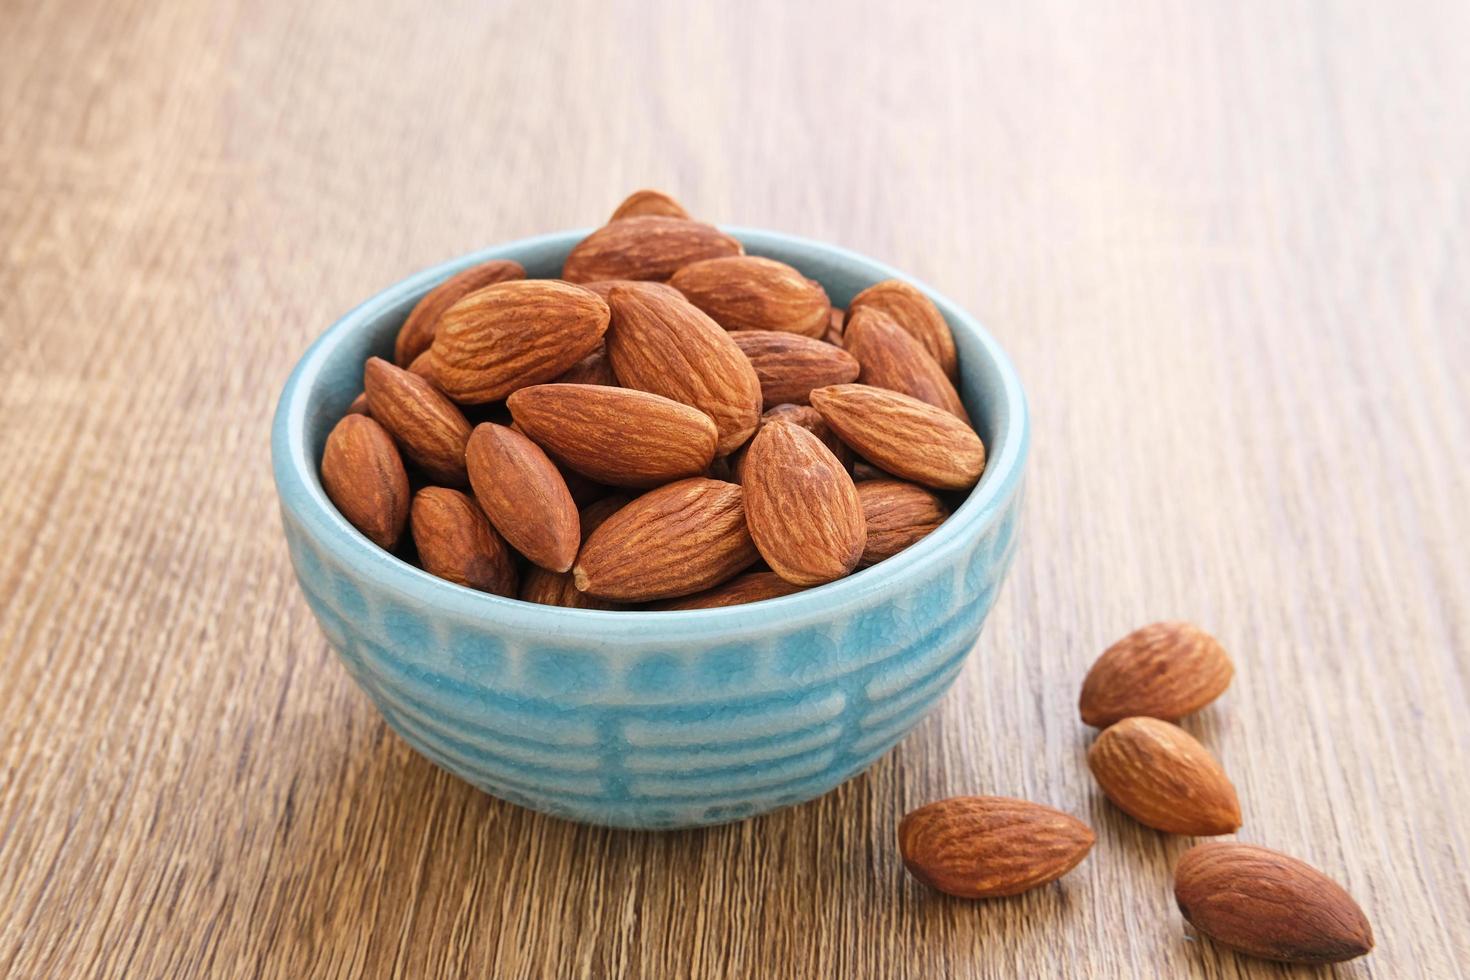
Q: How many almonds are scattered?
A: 4